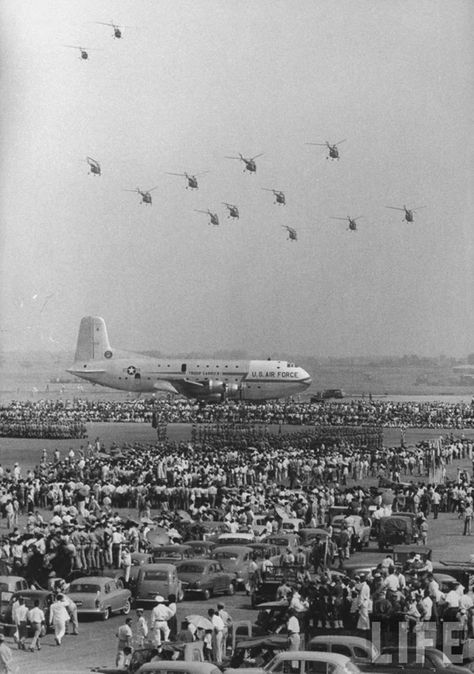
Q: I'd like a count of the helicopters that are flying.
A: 13